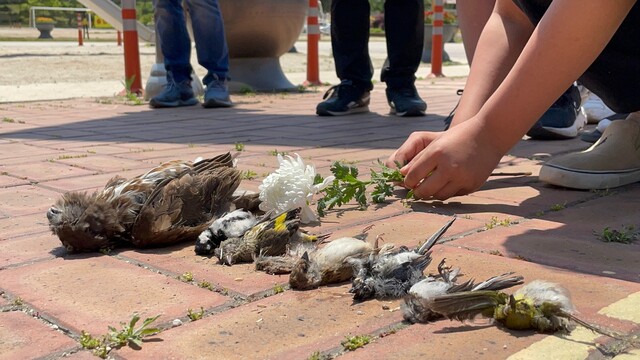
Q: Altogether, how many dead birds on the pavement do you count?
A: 8